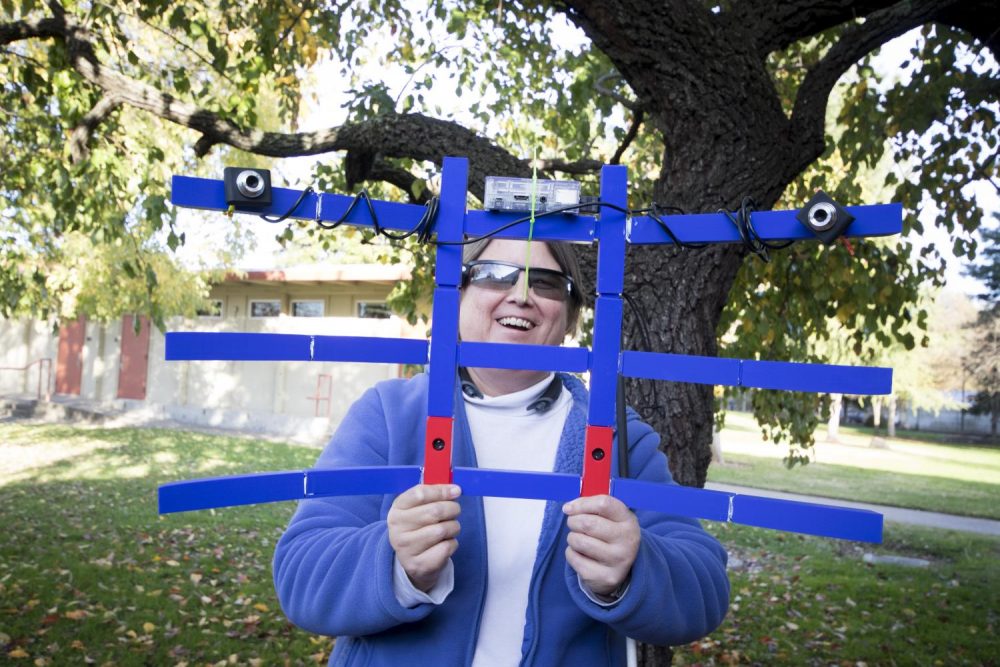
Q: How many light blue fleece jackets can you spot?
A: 1